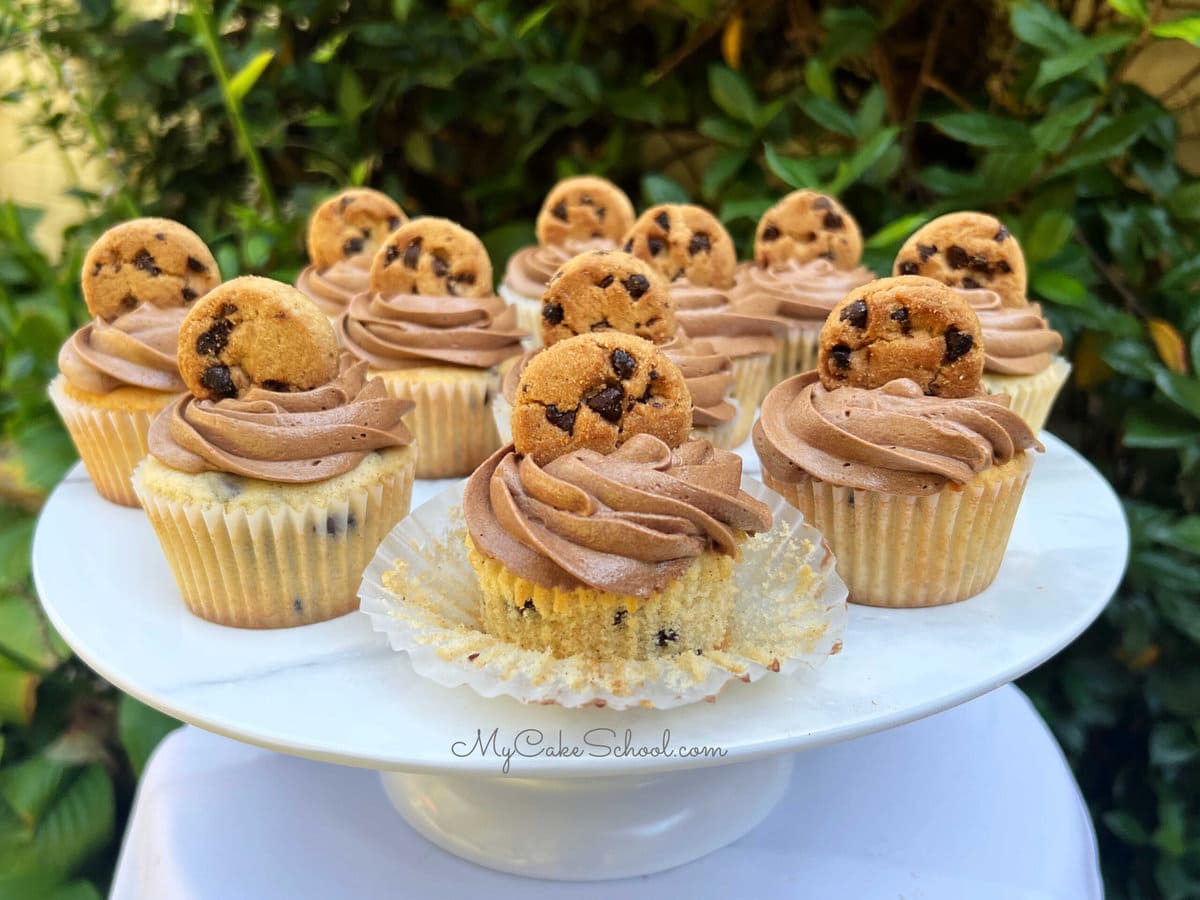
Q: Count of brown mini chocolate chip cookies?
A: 11